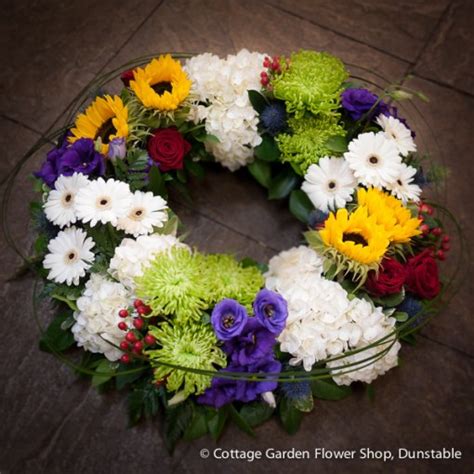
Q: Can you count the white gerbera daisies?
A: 8